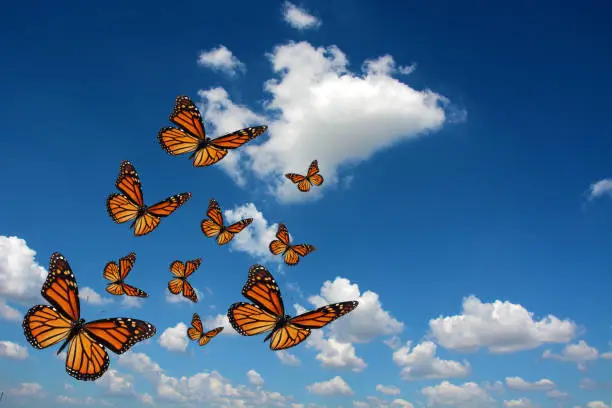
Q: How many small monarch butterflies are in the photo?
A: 6